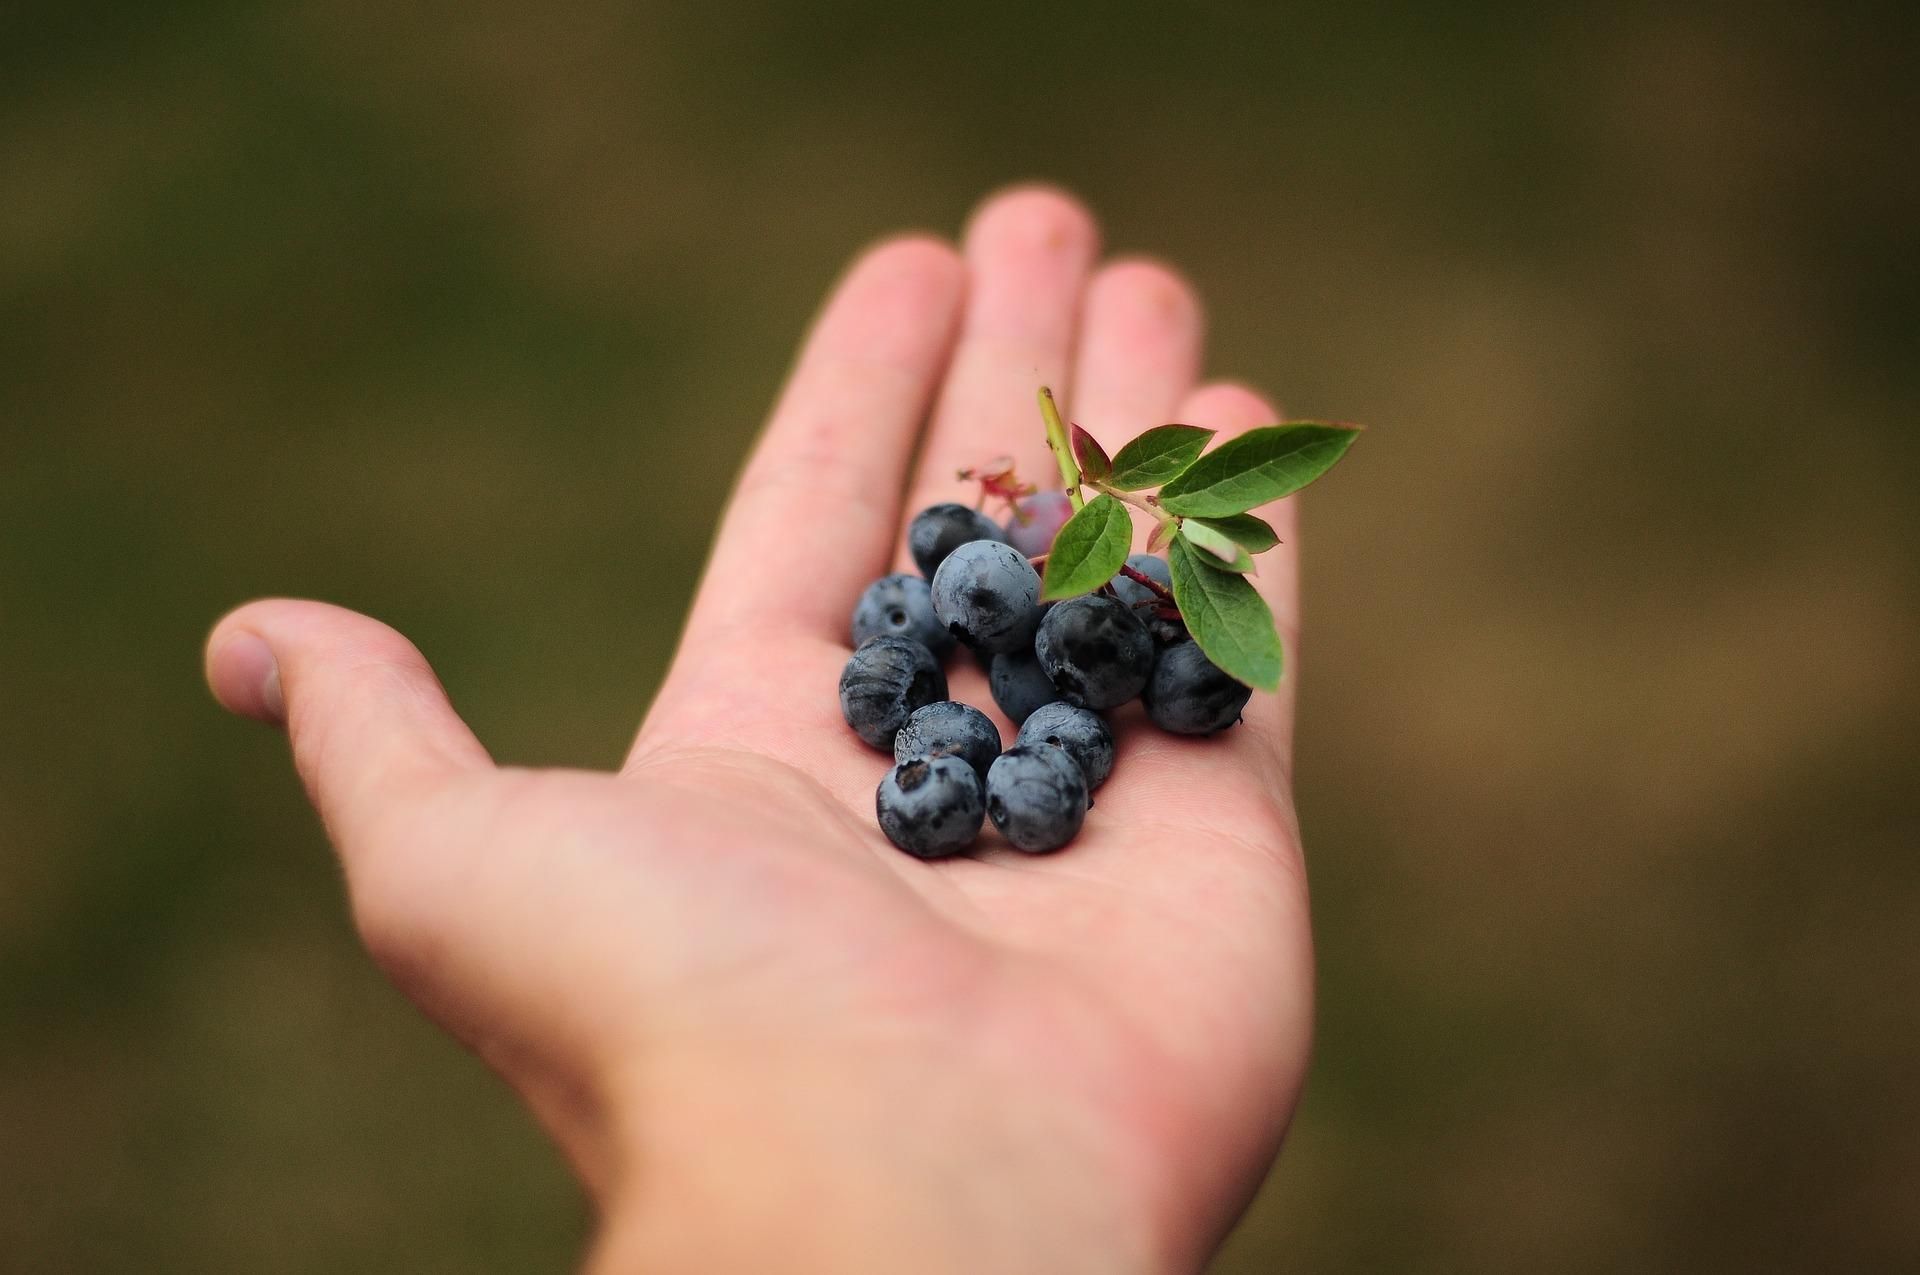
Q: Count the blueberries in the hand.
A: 13